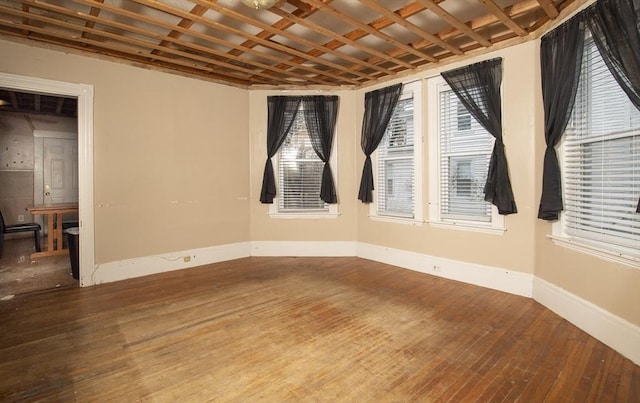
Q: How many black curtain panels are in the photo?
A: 6